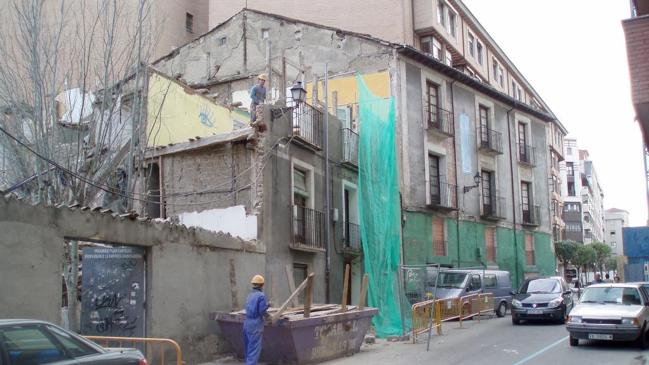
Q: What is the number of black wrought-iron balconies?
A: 10